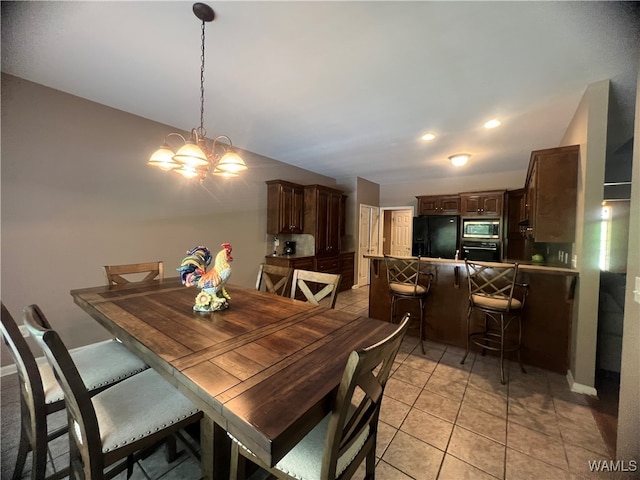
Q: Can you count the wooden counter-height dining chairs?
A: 6